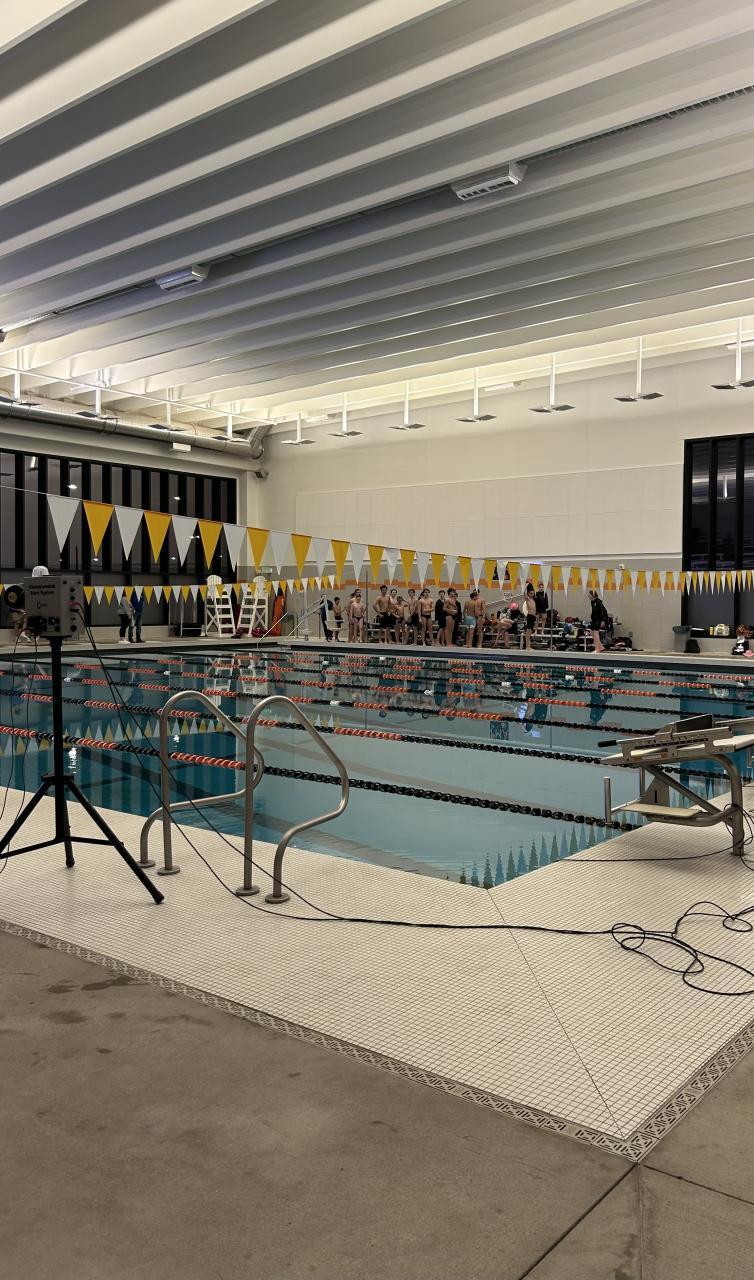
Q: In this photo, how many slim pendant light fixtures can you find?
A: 11